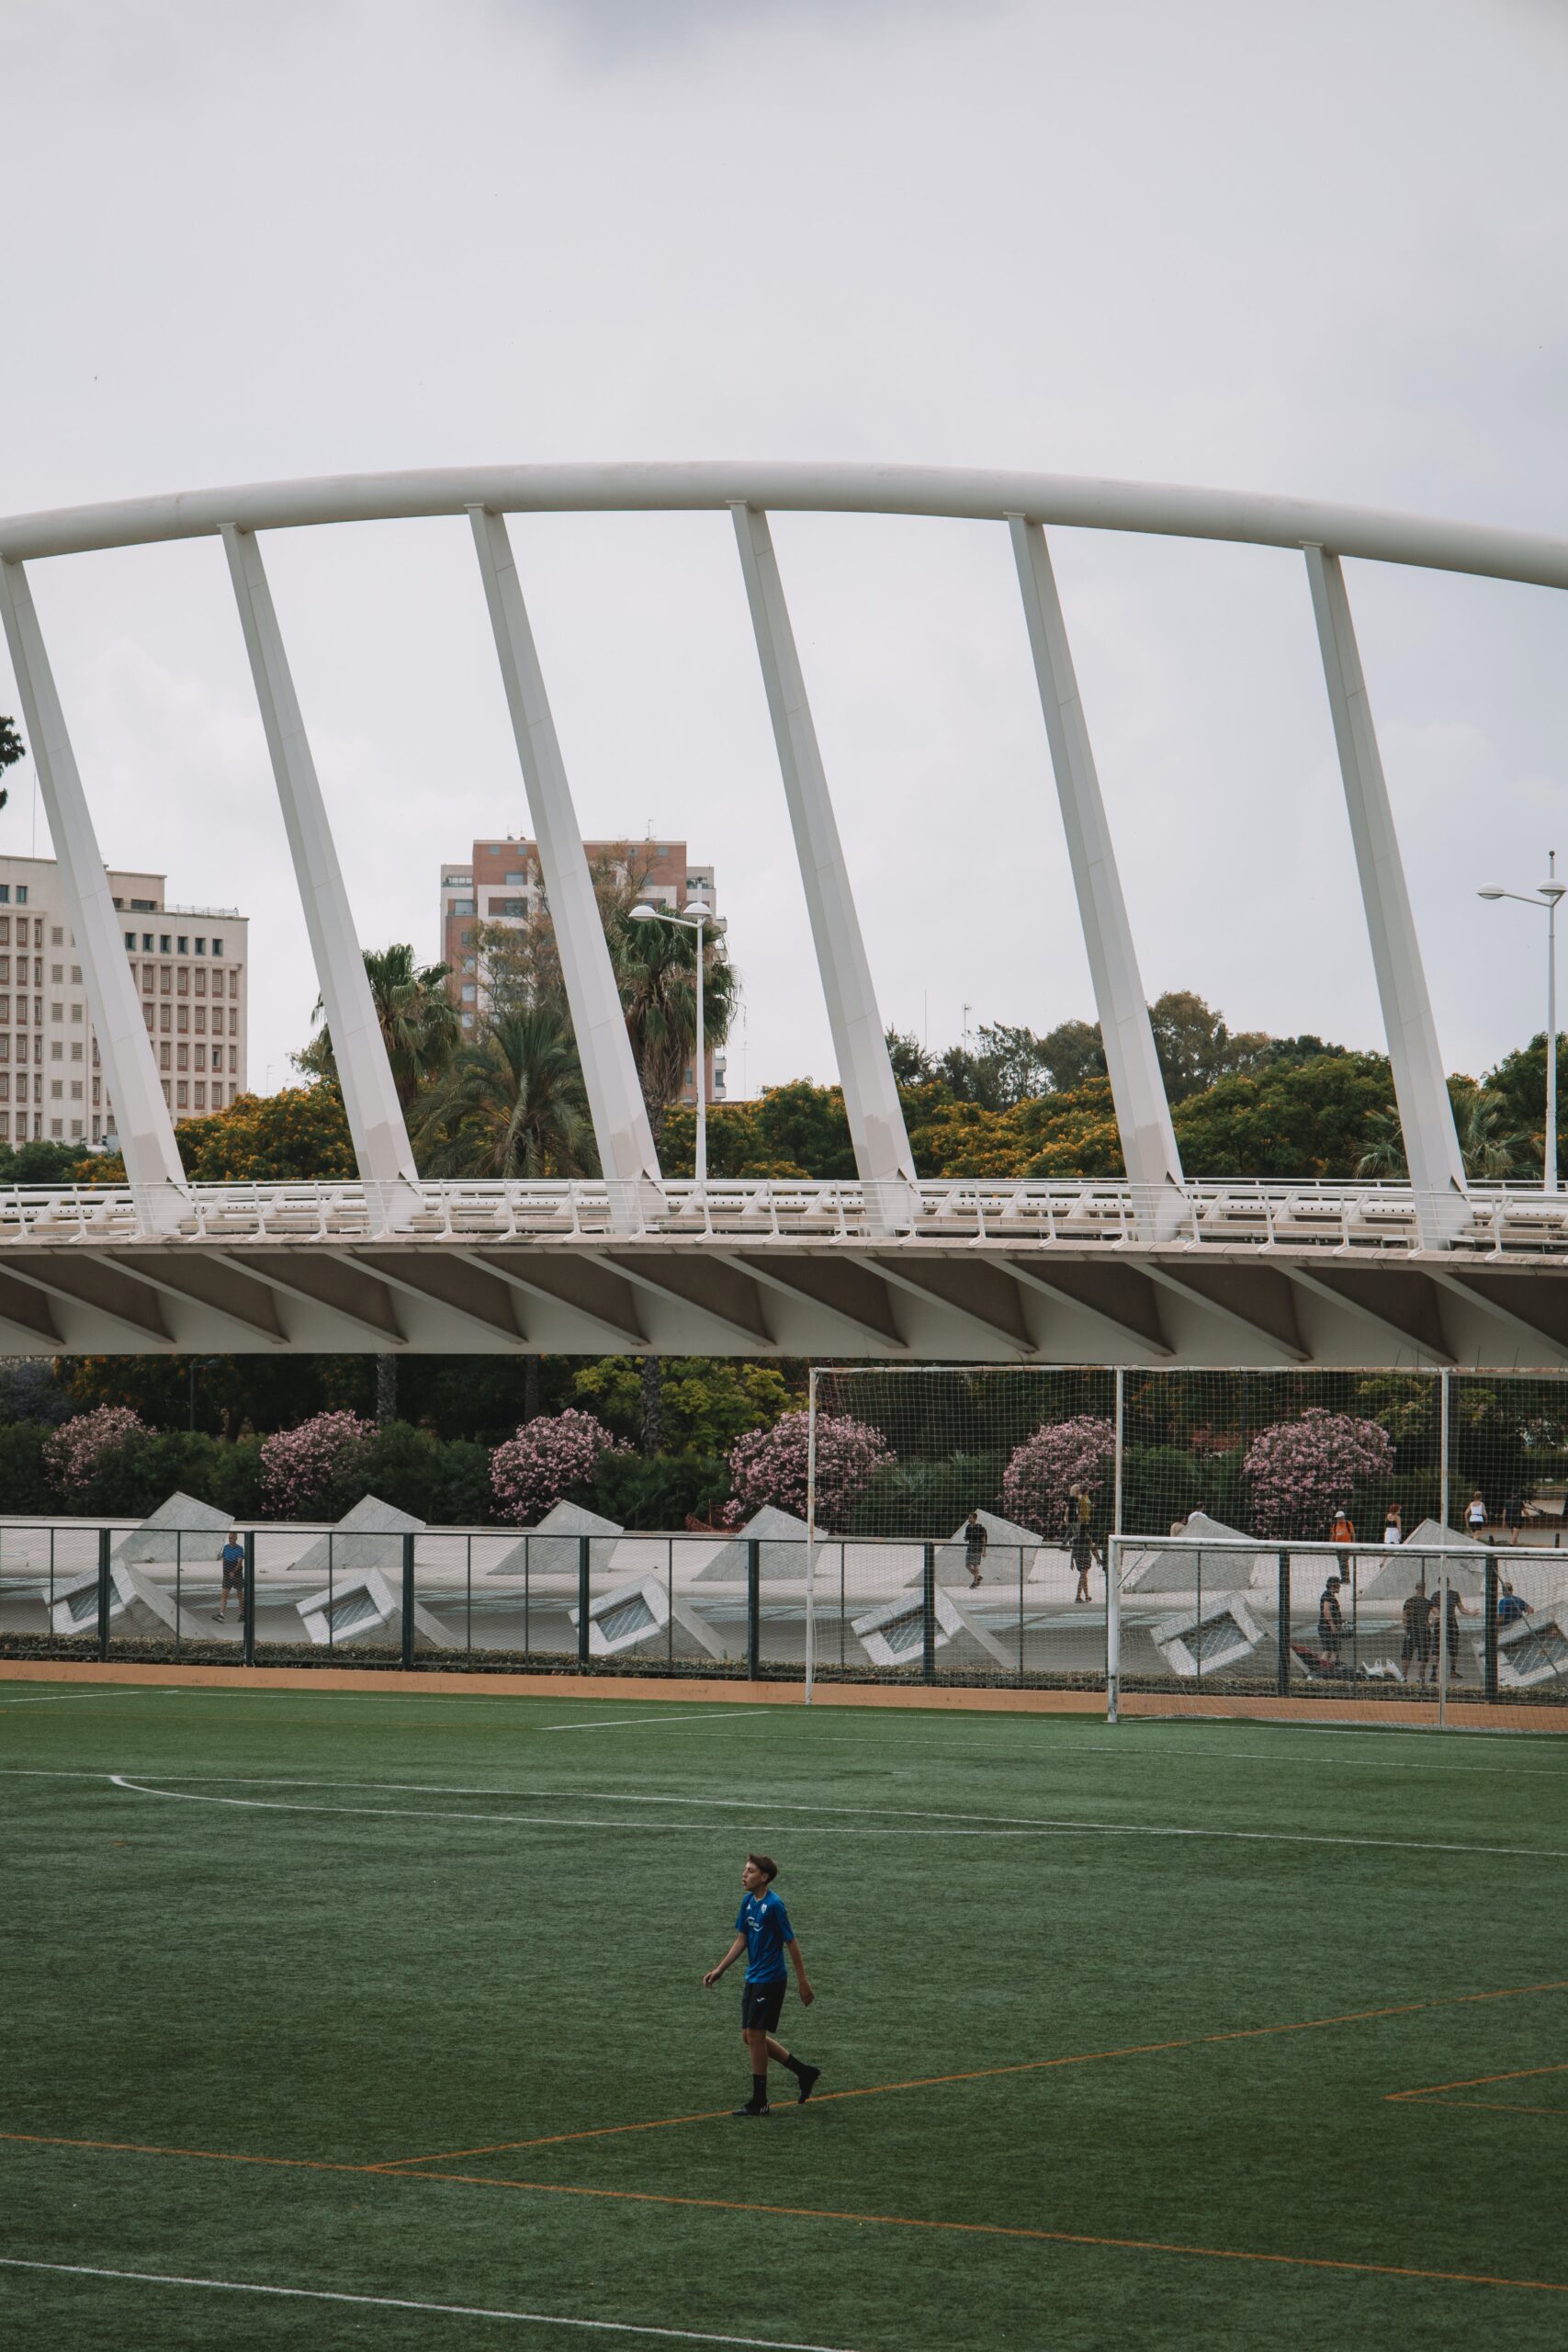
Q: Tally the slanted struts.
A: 6